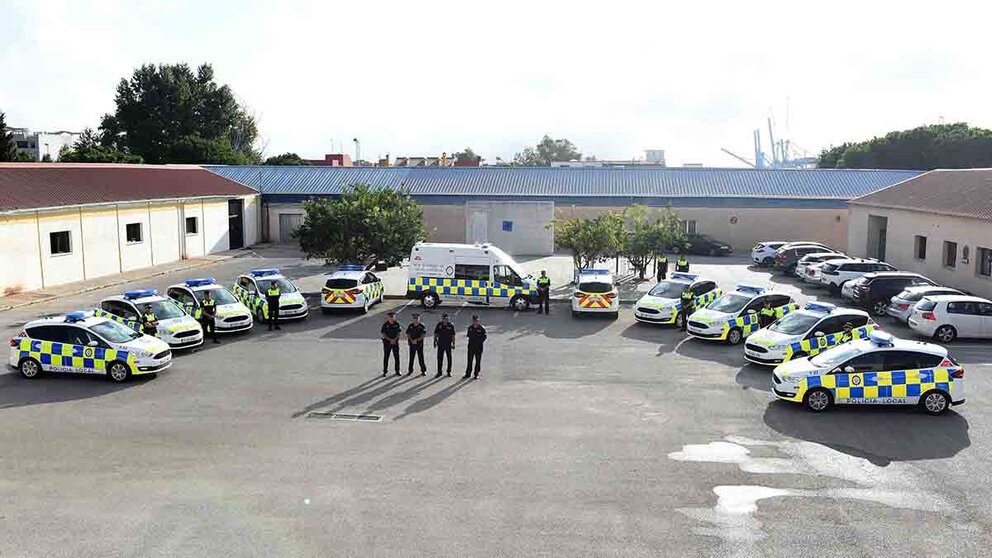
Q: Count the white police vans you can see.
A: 1